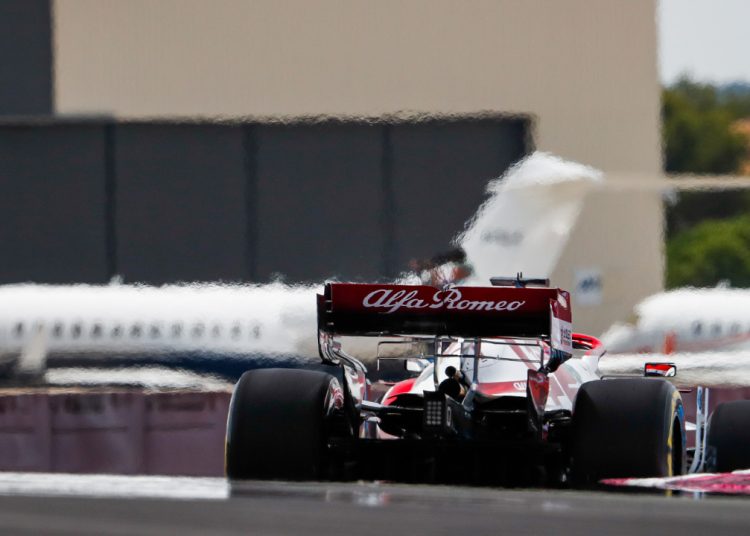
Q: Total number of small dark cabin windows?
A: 15